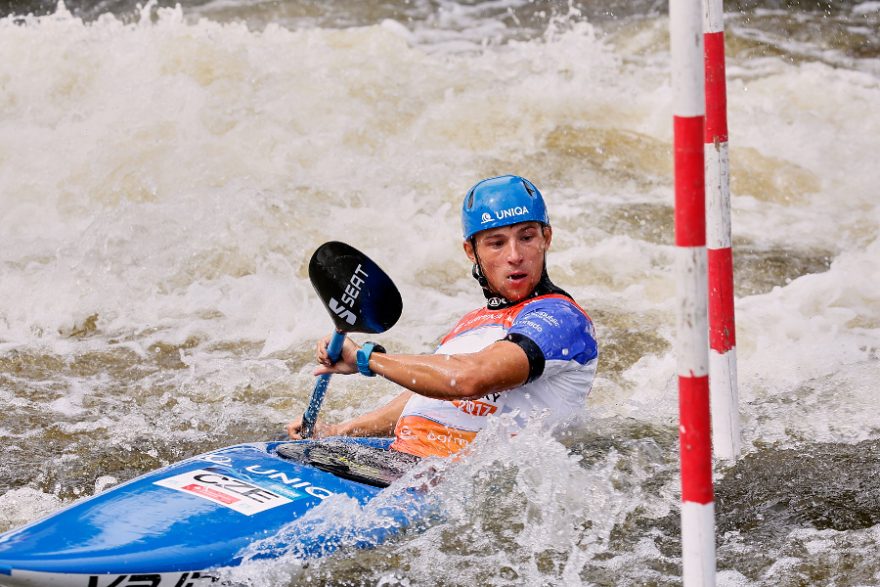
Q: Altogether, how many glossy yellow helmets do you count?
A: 0